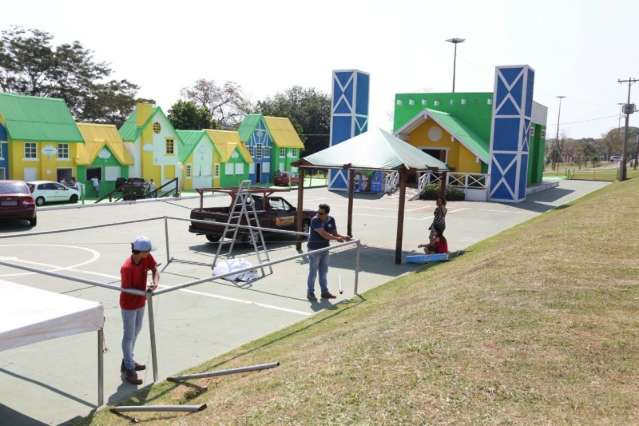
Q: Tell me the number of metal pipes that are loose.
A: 2